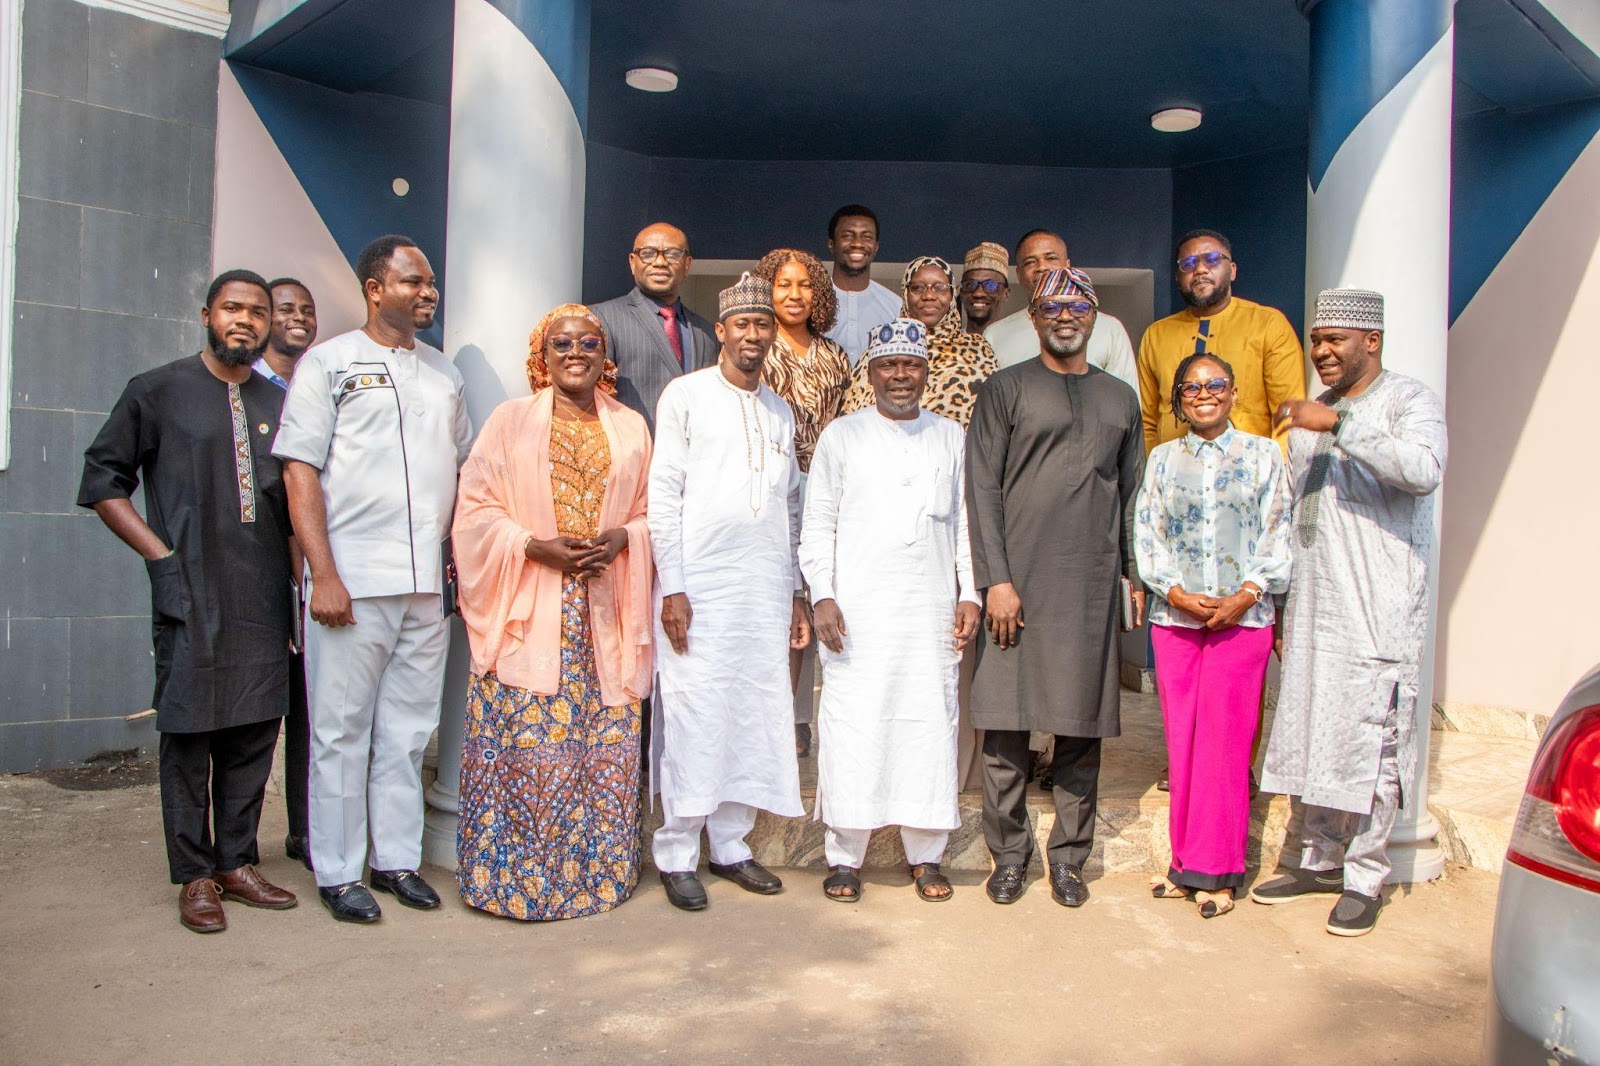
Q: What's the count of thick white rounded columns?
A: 2